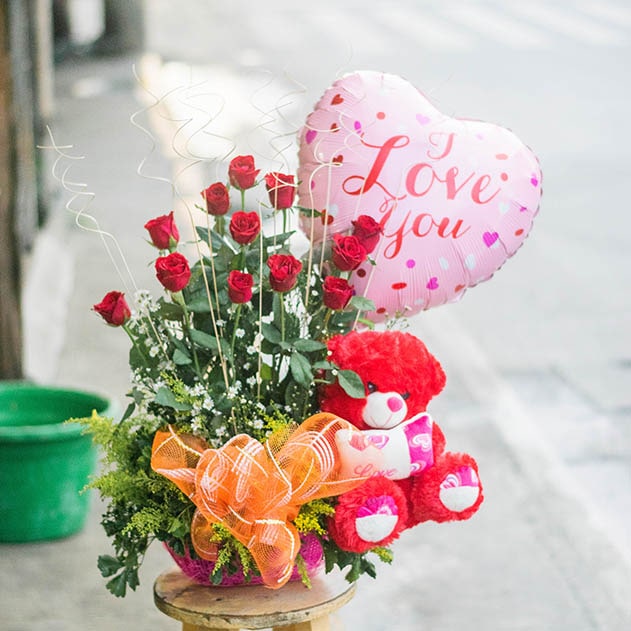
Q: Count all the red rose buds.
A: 12